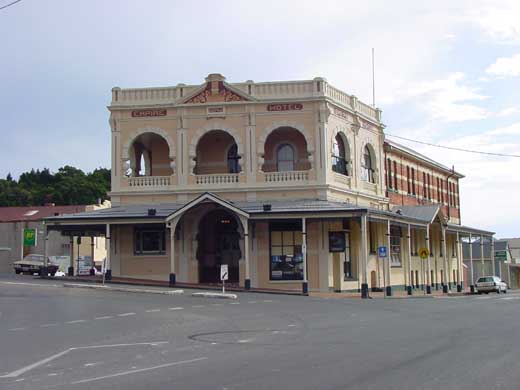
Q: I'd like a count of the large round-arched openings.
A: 6